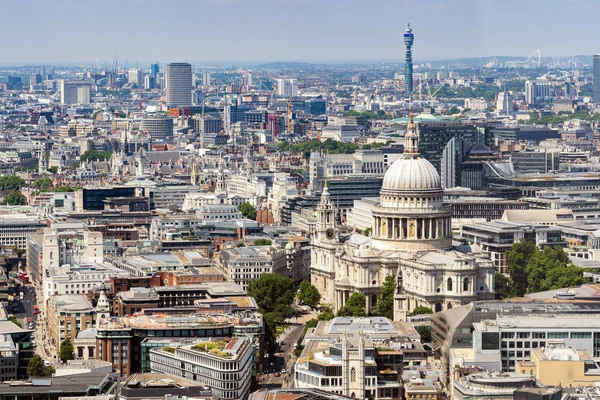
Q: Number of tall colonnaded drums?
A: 1